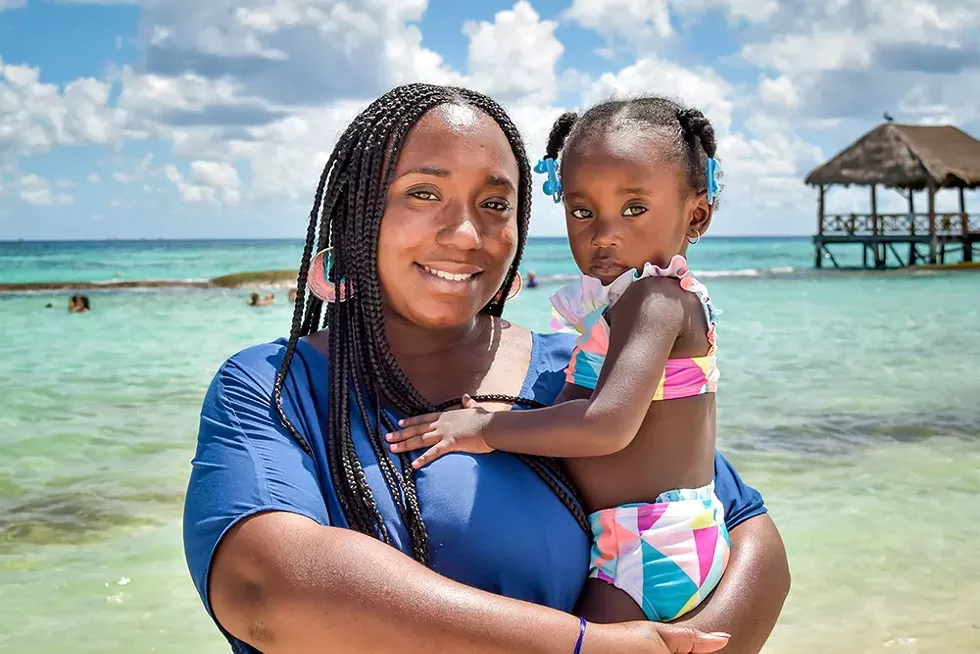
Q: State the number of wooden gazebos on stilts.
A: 1